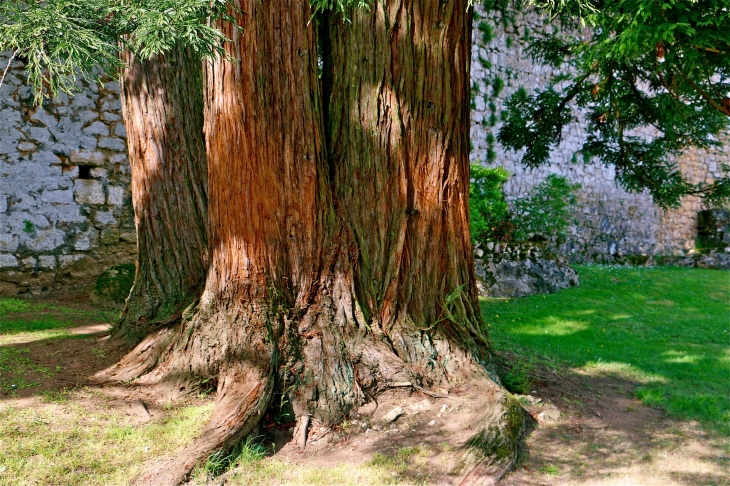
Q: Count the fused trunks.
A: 3